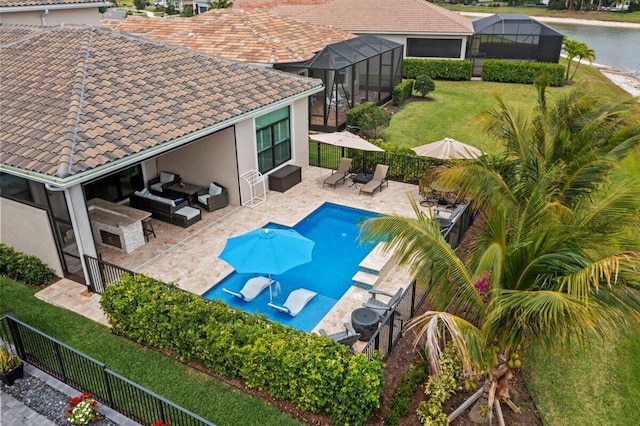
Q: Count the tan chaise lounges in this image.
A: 2